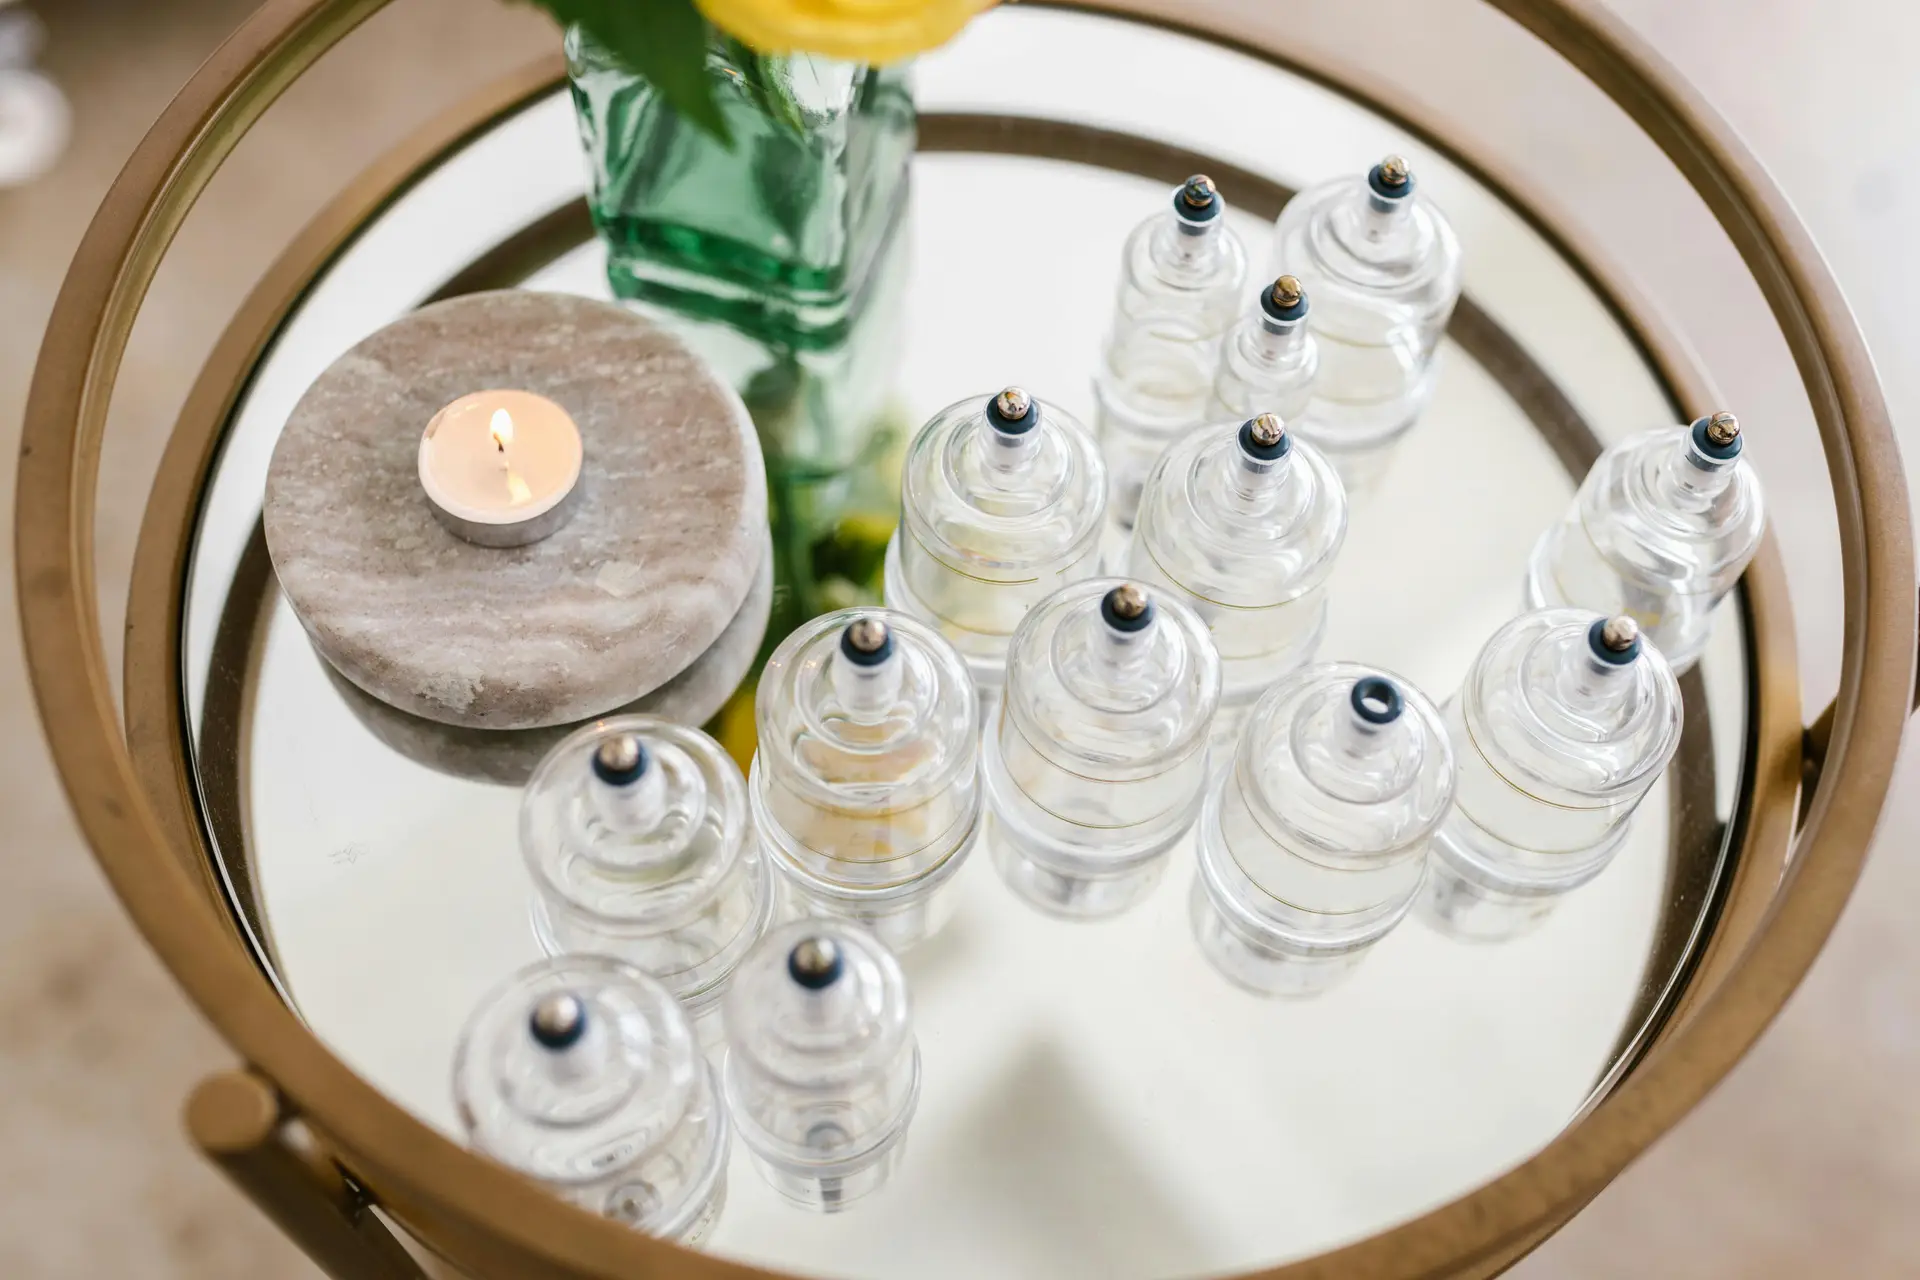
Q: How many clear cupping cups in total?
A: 13